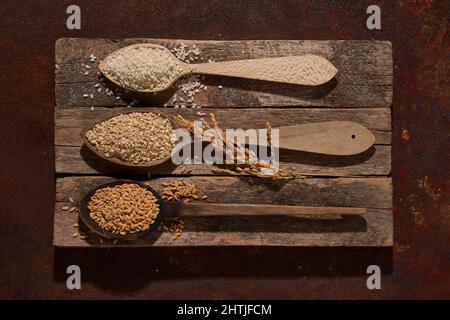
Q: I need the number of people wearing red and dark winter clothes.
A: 0